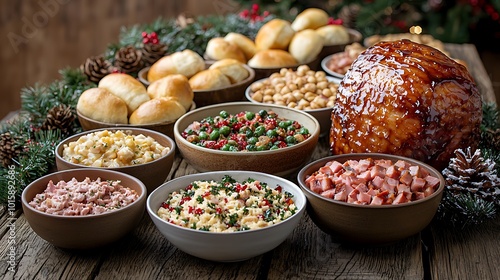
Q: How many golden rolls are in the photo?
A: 14